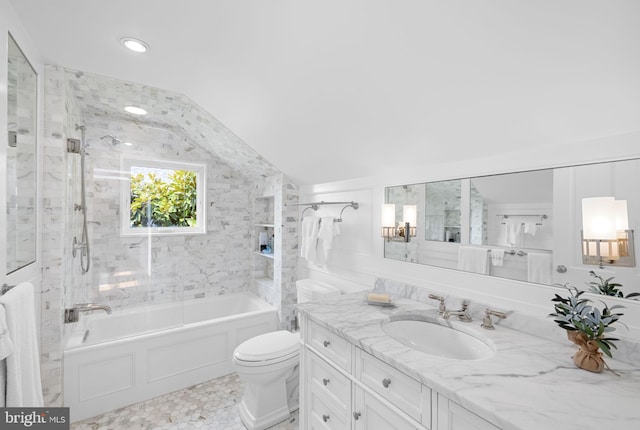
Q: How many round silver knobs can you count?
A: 5